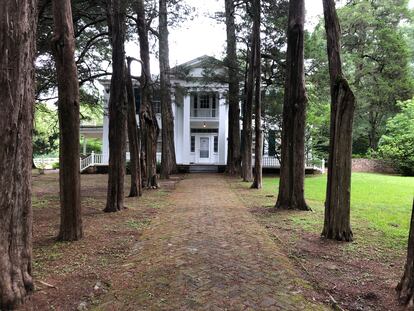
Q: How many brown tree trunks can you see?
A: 12